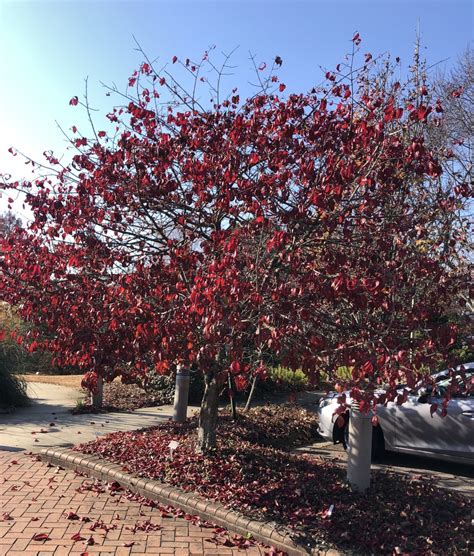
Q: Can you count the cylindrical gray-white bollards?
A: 3